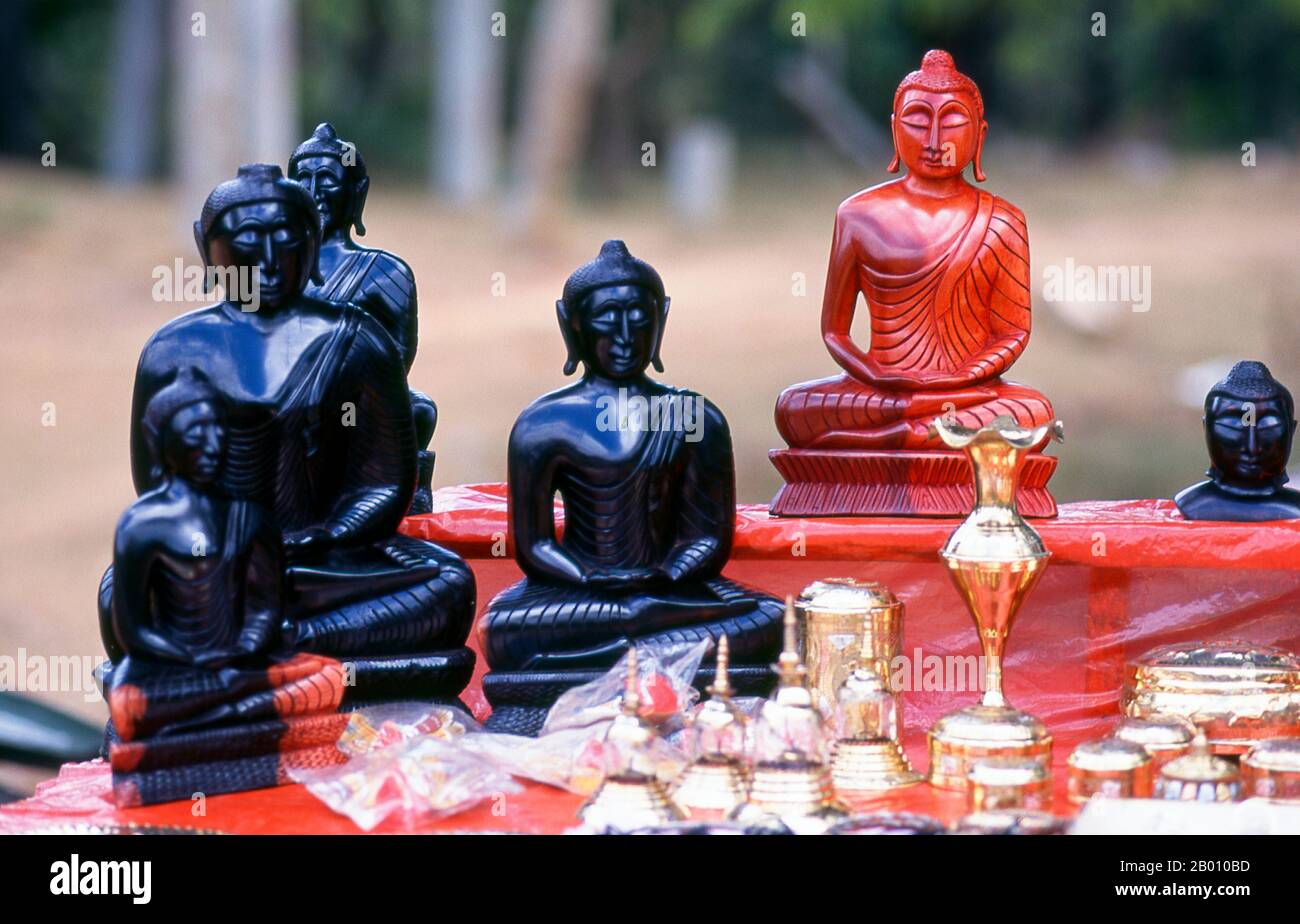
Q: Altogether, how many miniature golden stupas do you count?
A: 4